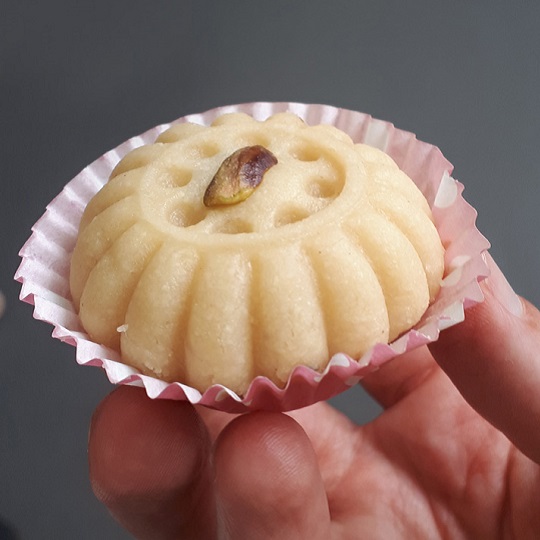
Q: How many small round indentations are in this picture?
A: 8